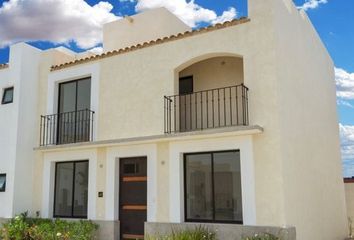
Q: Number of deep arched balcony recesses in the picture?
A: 1